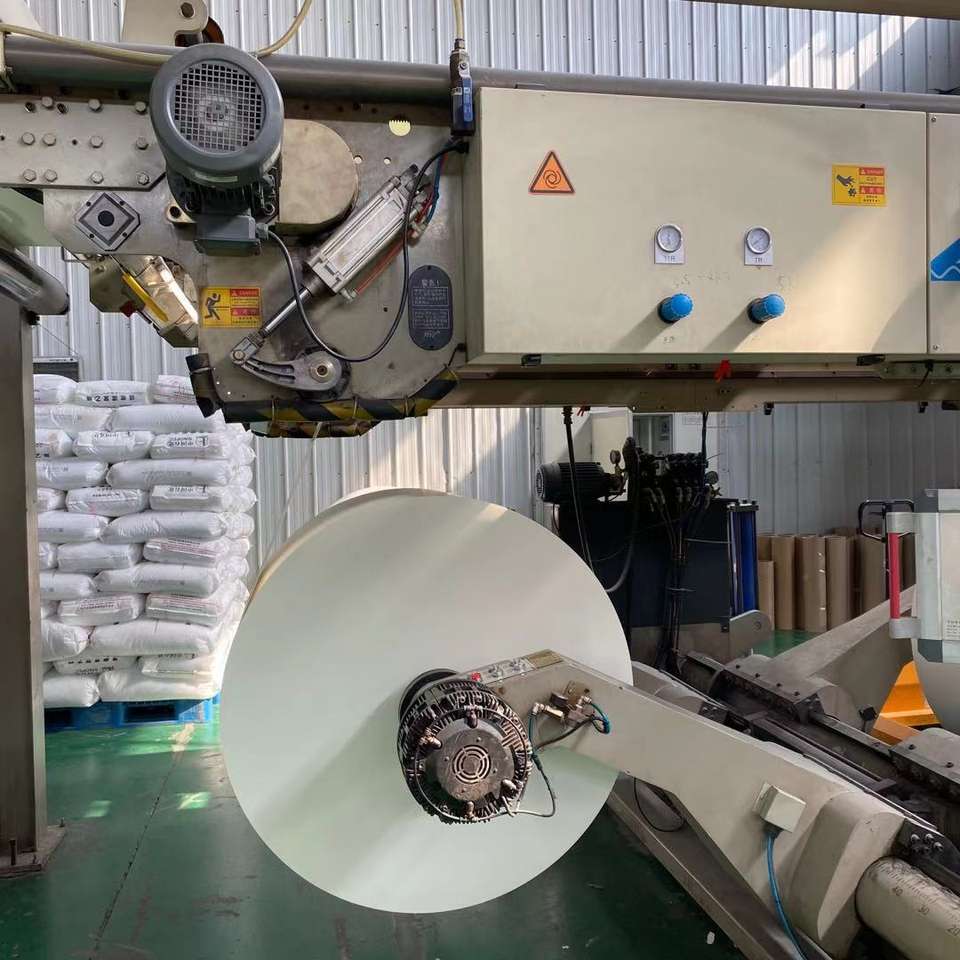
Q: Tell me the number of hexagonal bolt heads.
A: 11